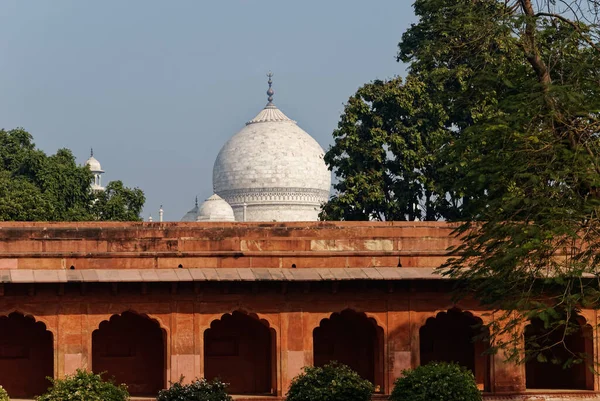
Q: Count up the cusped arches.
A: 6